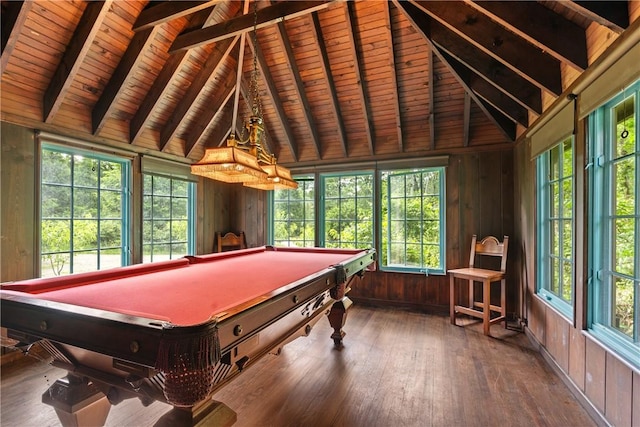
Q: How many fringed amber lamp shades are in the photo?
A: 2